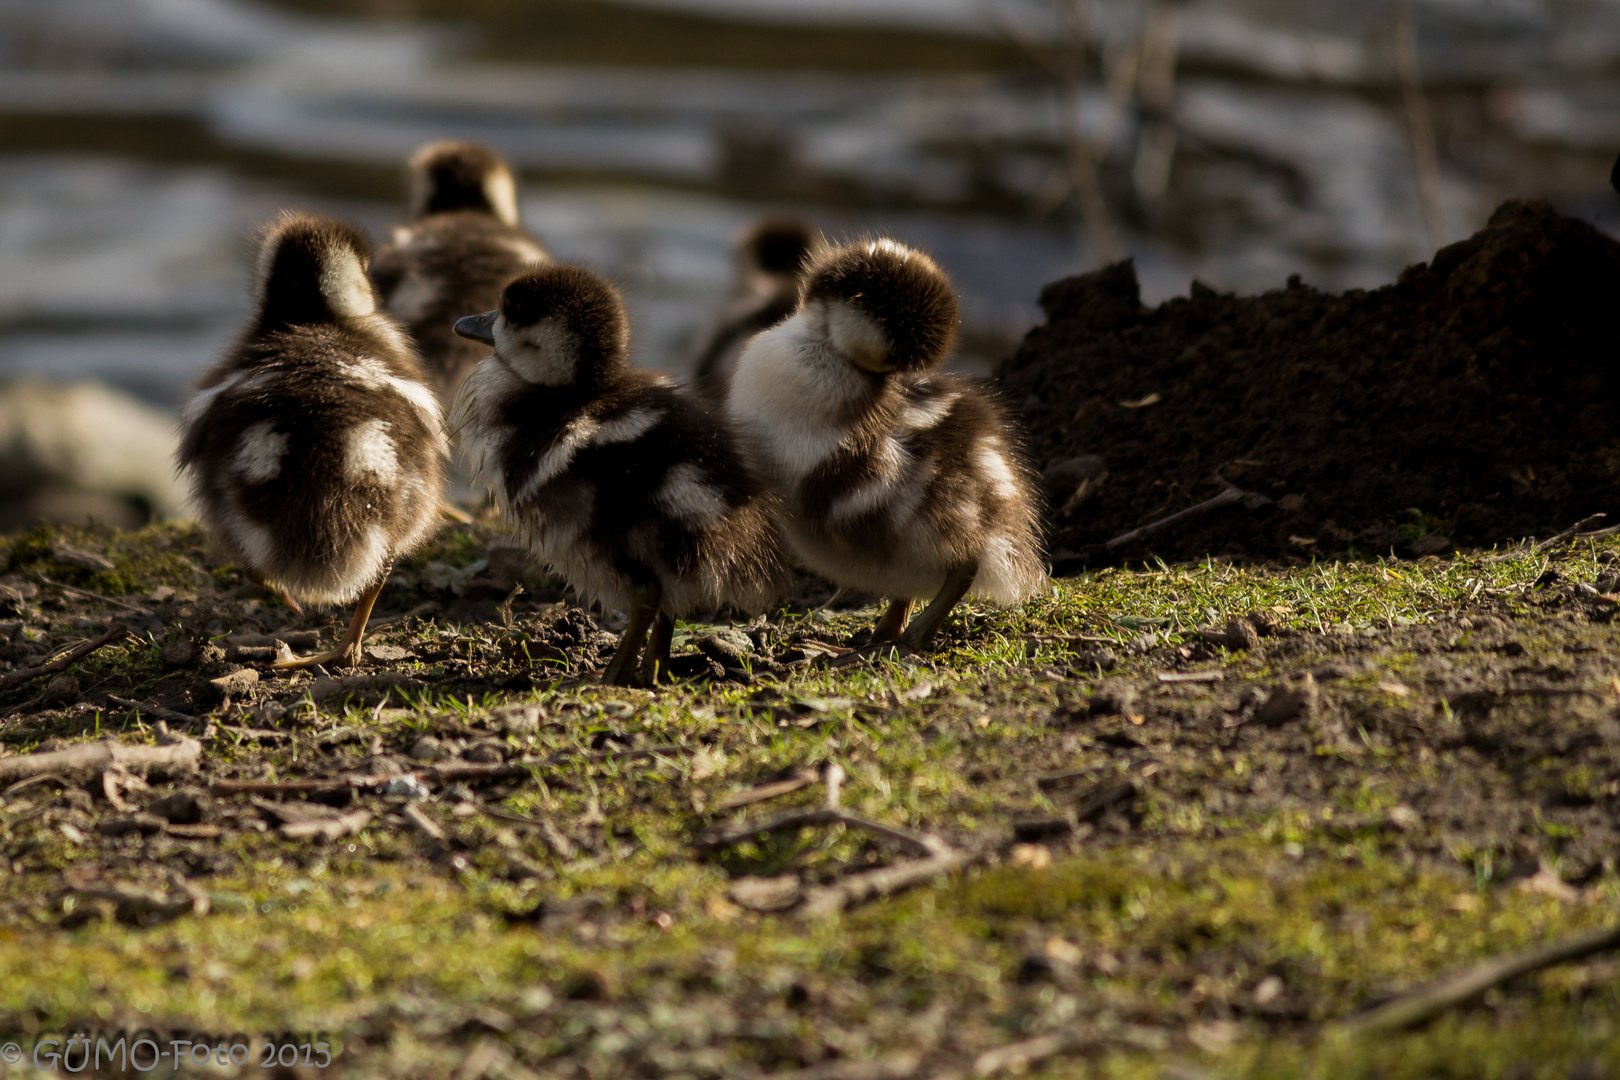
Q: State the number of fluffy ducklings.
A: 5